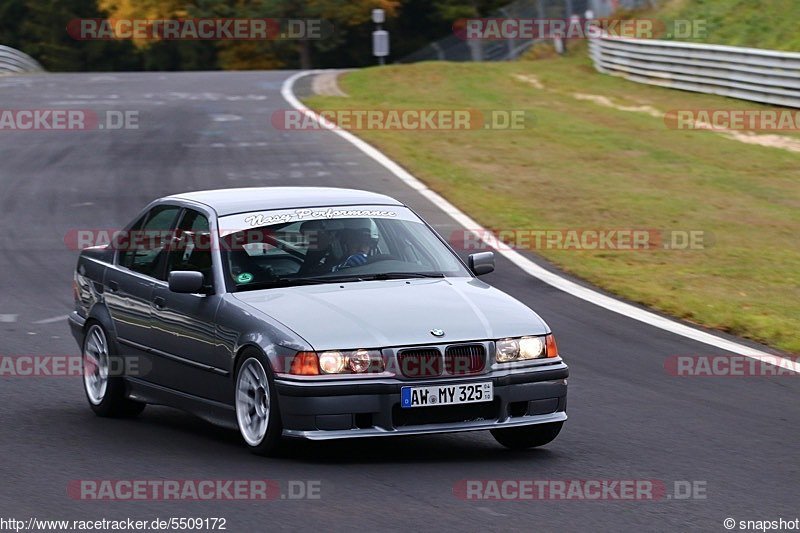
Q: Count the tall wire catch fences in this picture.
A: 1